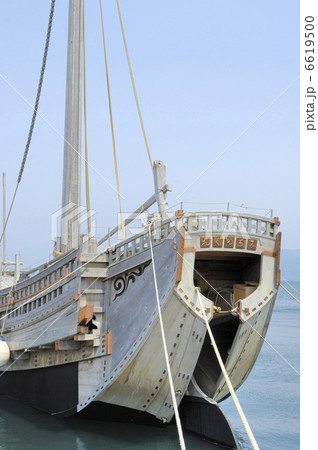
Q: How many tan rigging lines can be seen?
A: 3